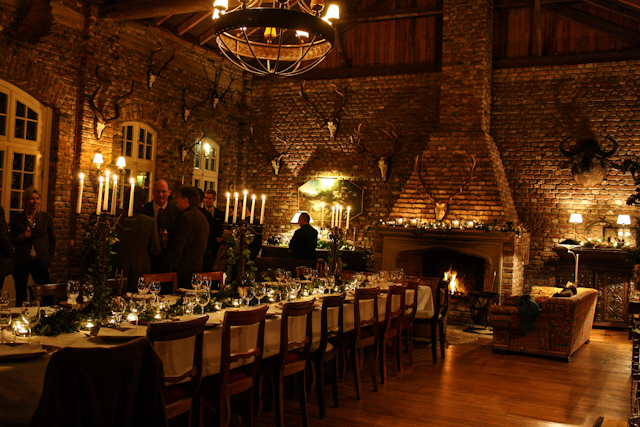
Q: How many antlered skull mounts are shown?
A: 9